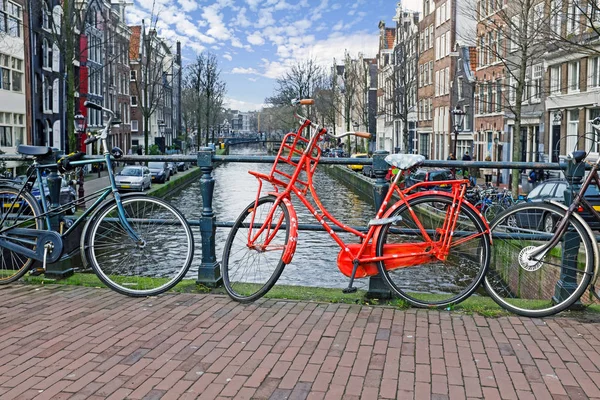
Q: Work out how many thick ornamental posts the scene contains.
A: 4